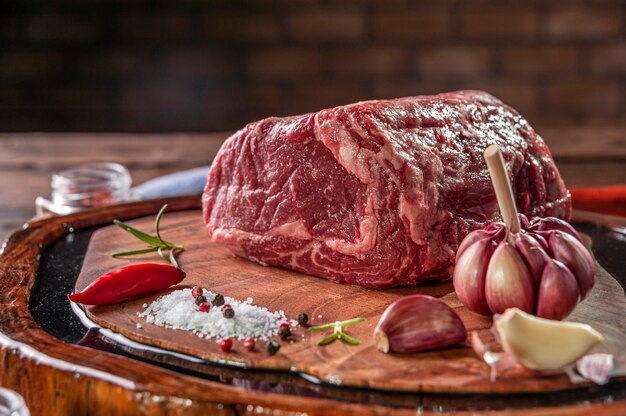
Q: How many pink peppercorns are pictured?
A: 6